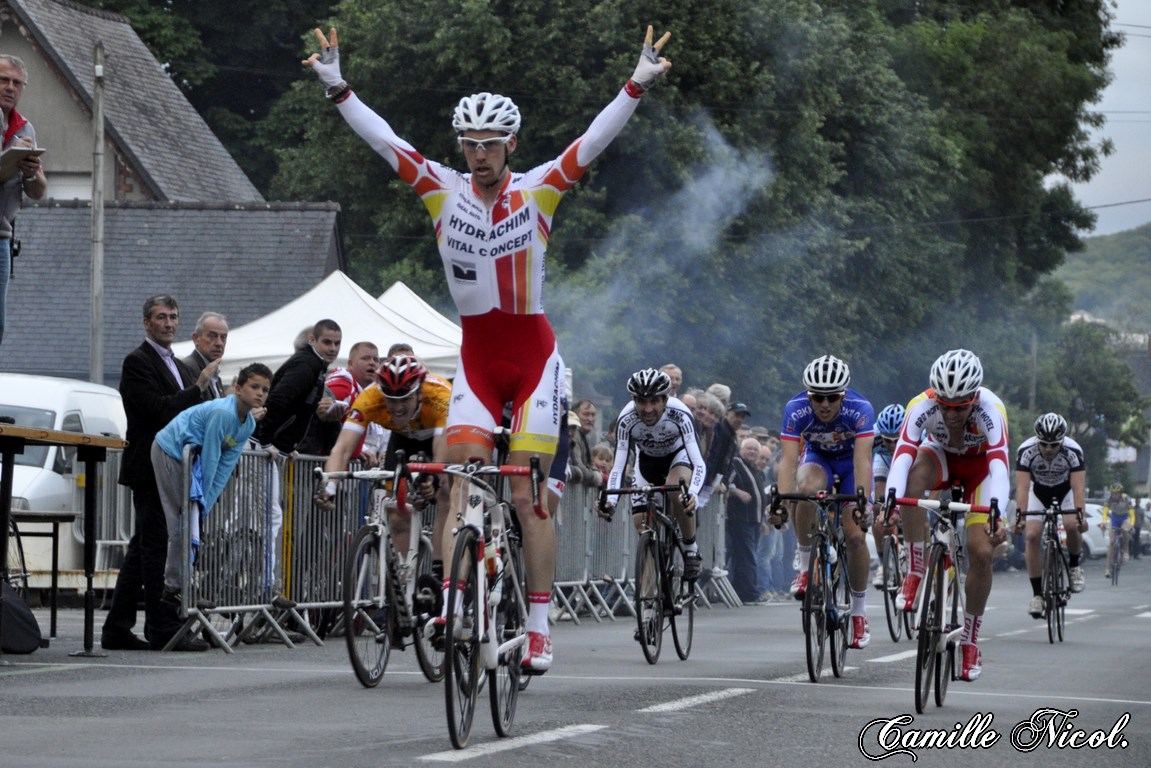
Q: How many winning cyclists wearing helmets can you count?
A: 1